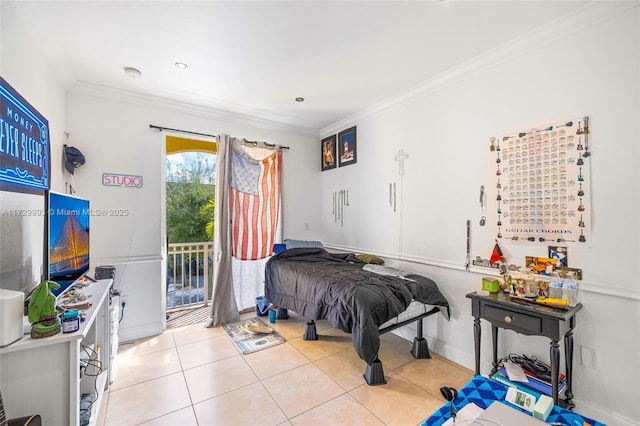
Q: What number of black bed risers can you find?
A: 4